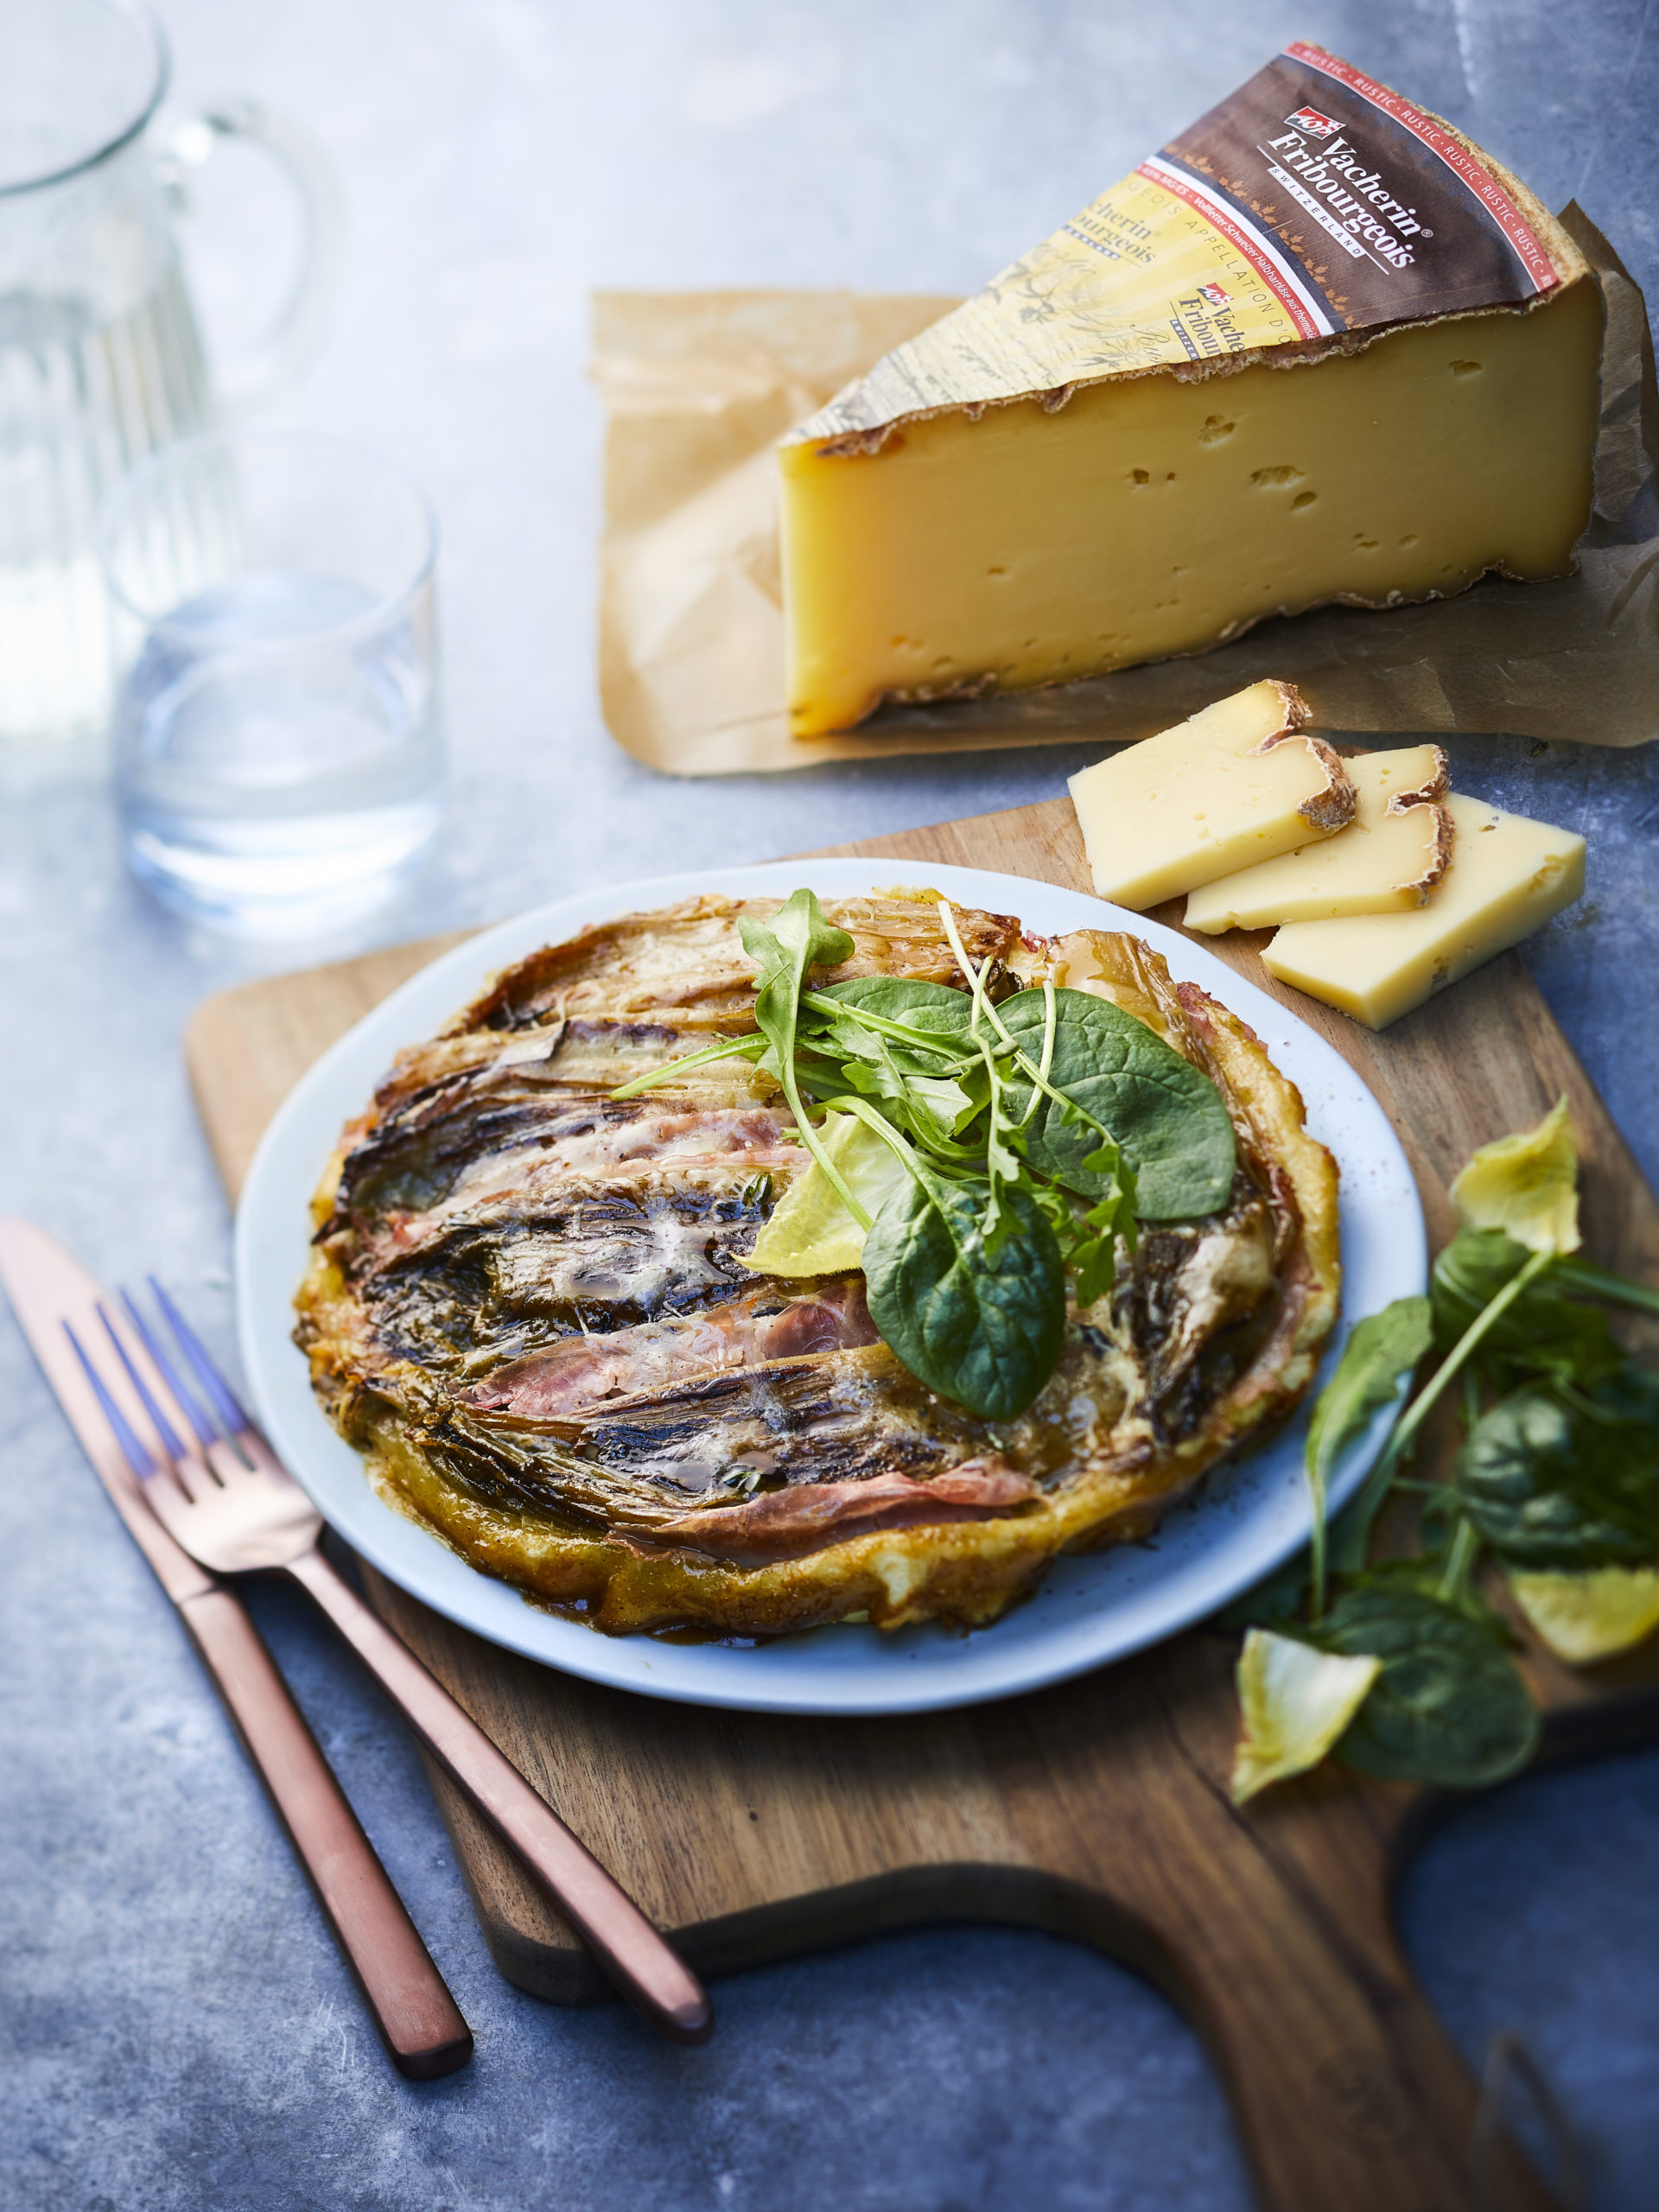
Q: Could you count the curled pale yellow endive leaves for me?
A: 4